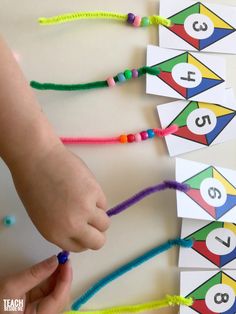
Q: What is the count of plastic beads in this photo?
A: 14